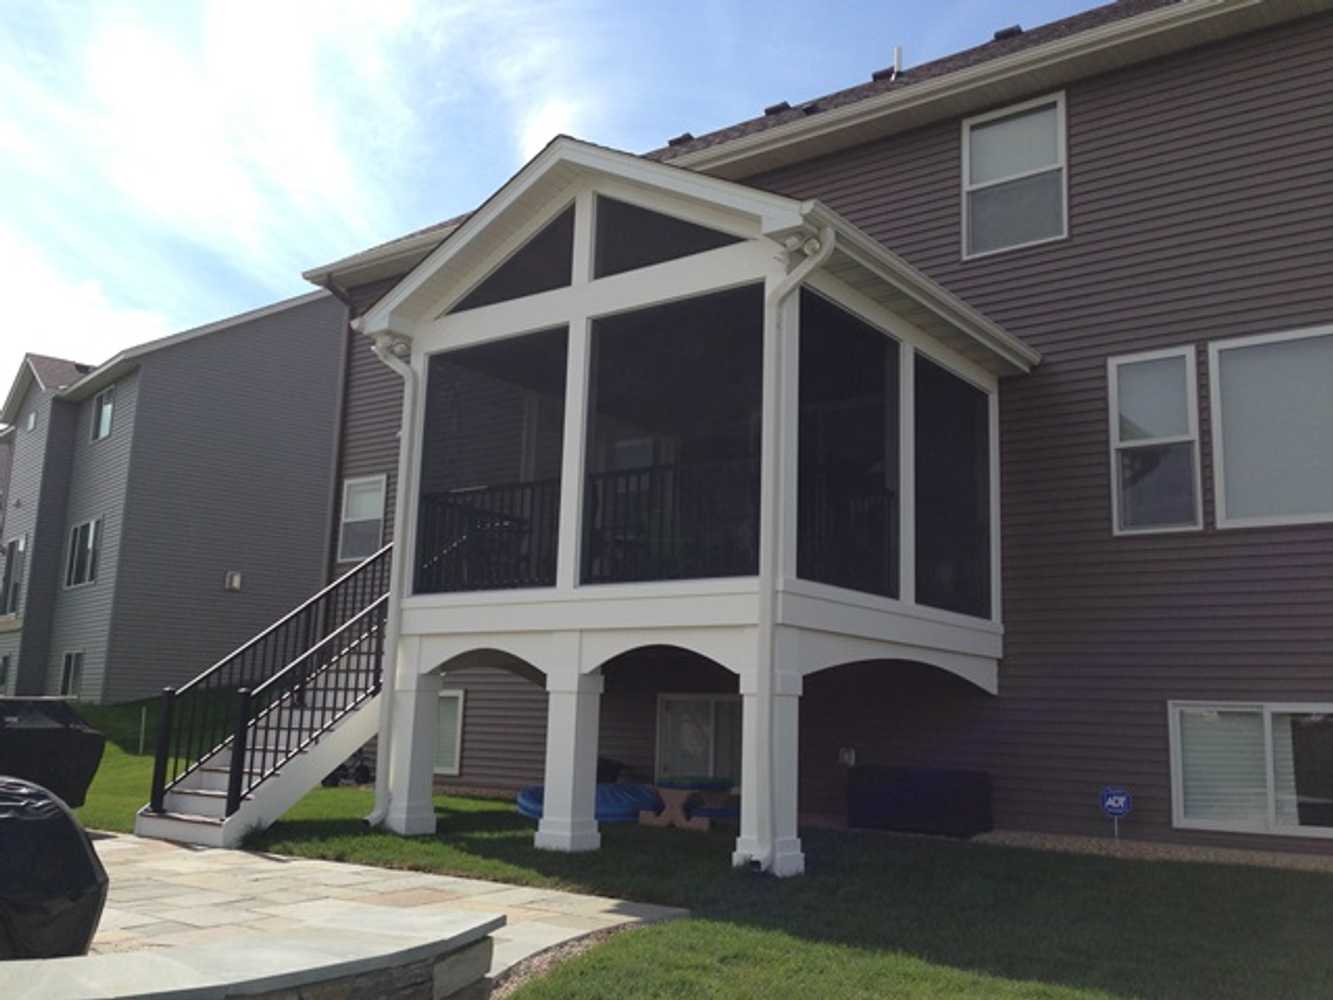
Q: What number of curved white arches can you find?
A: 3